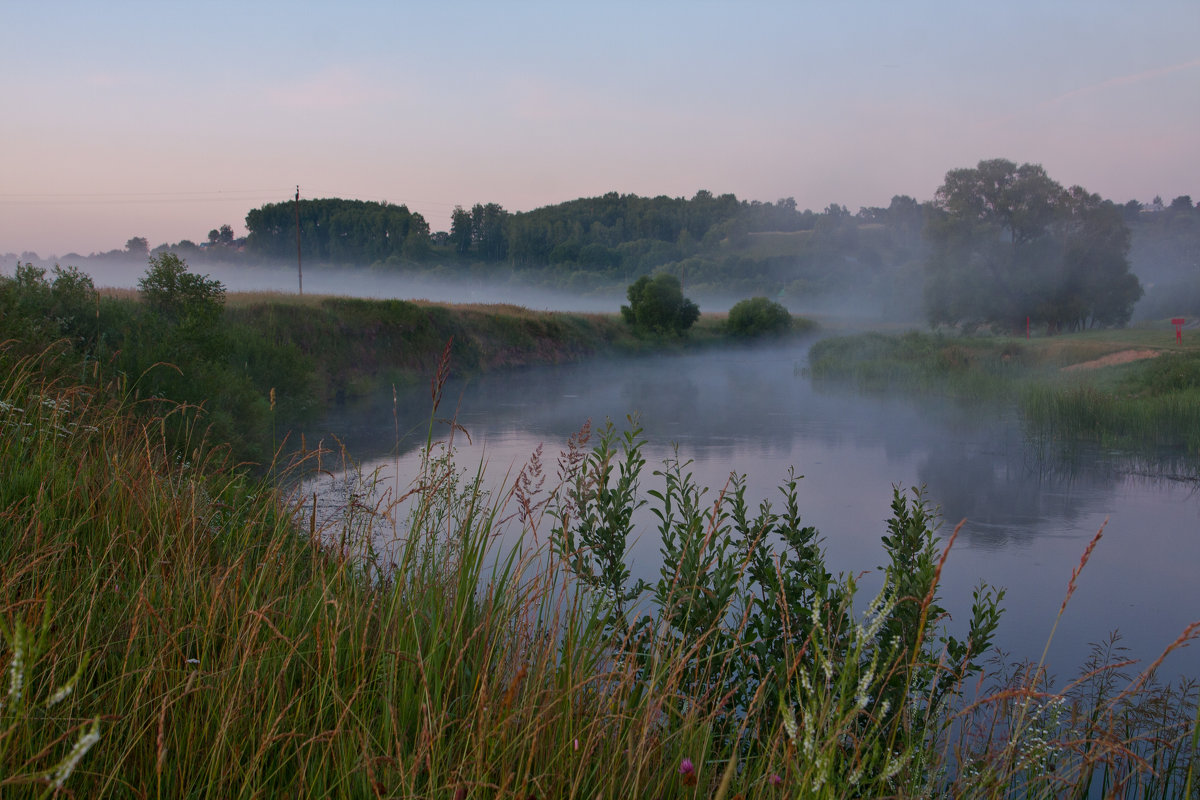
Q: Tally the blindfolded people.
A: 0